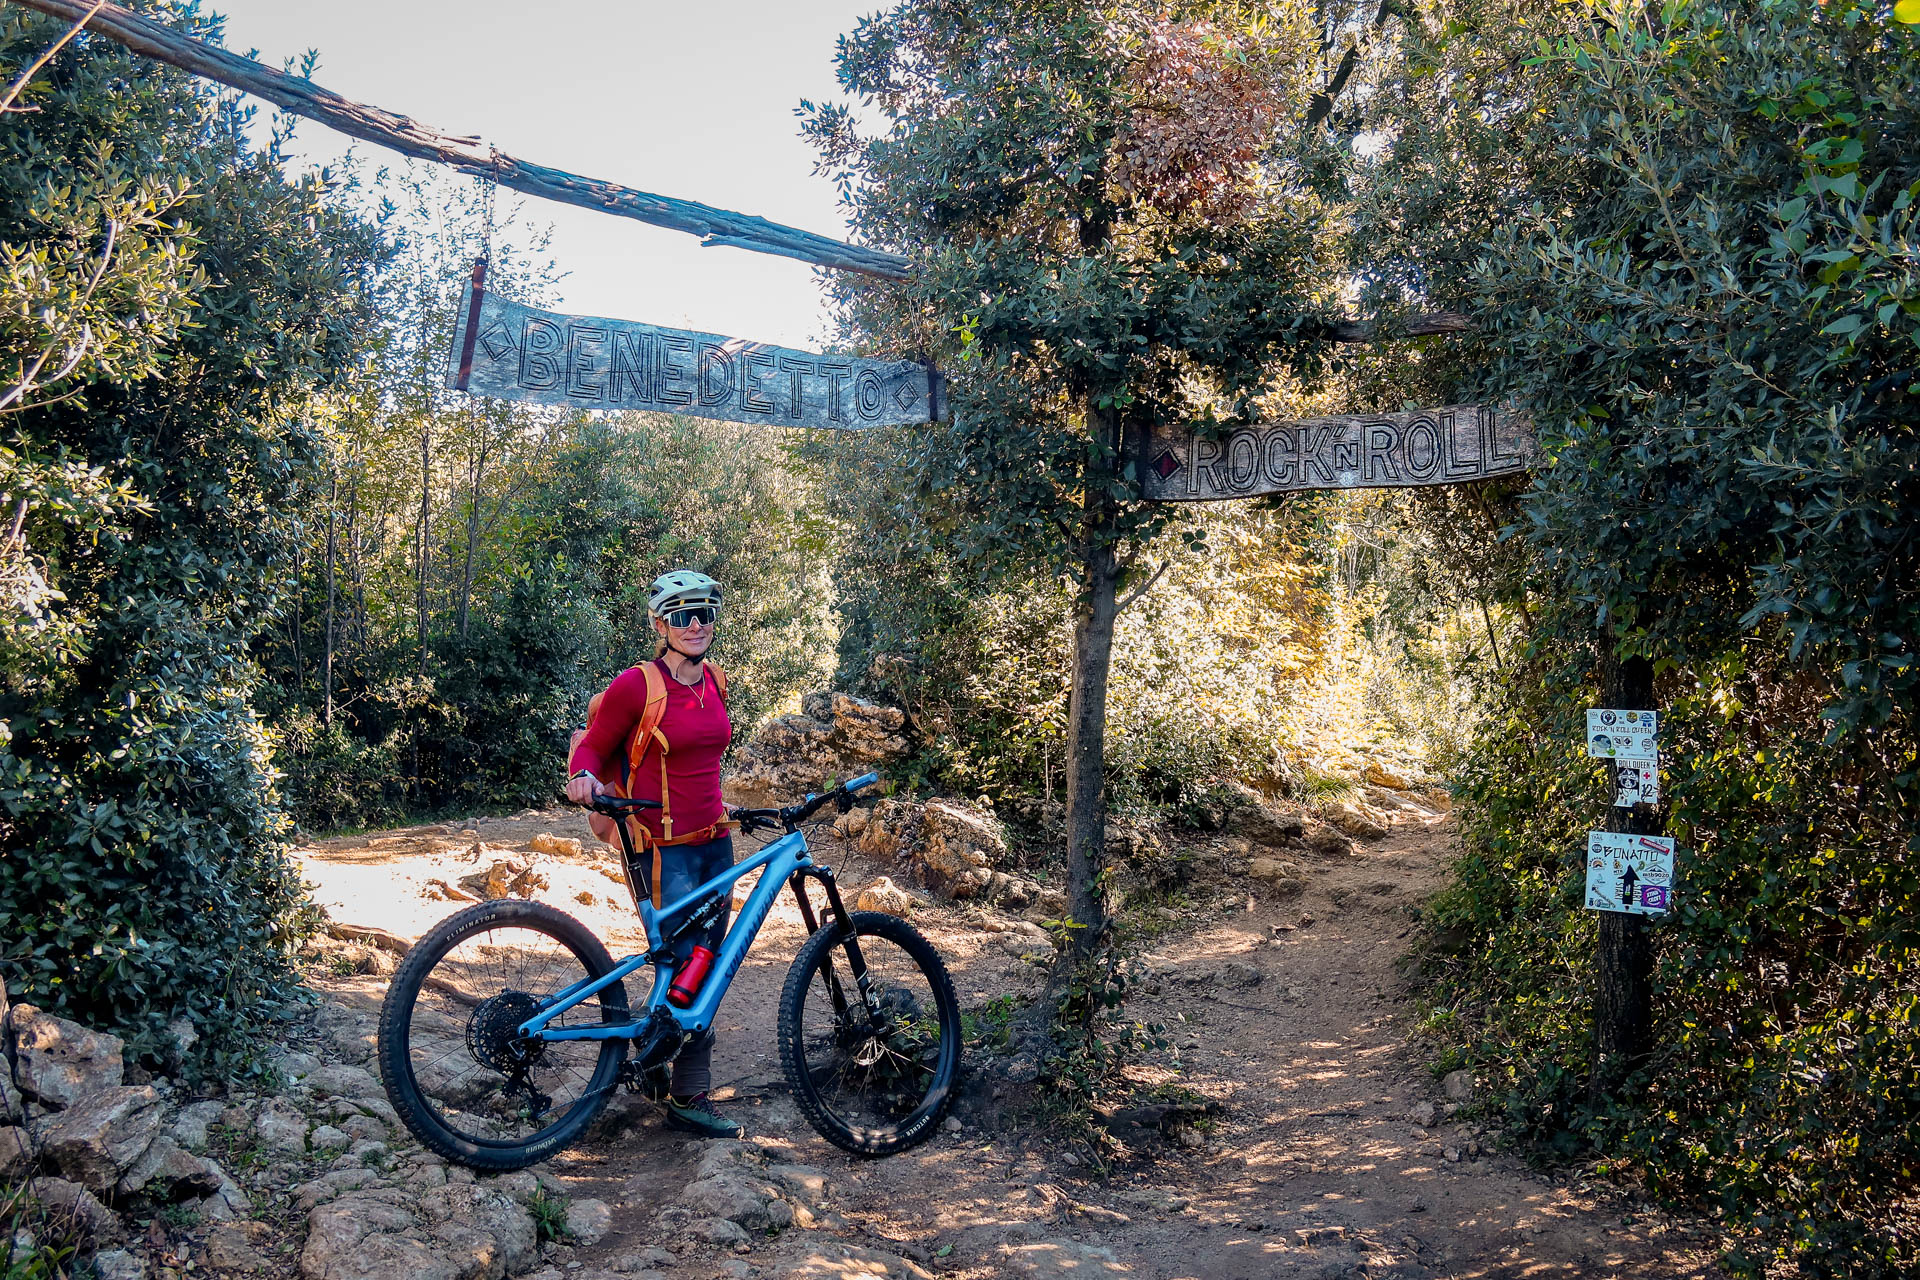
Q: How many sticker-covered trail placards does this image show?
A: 3